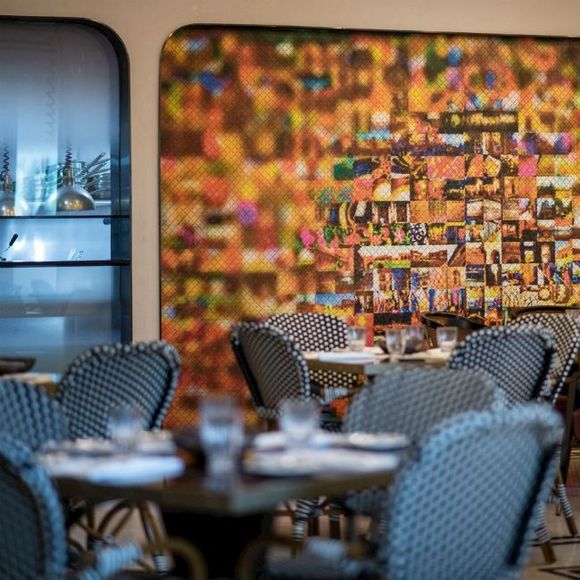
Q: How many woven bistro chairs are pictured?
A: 9